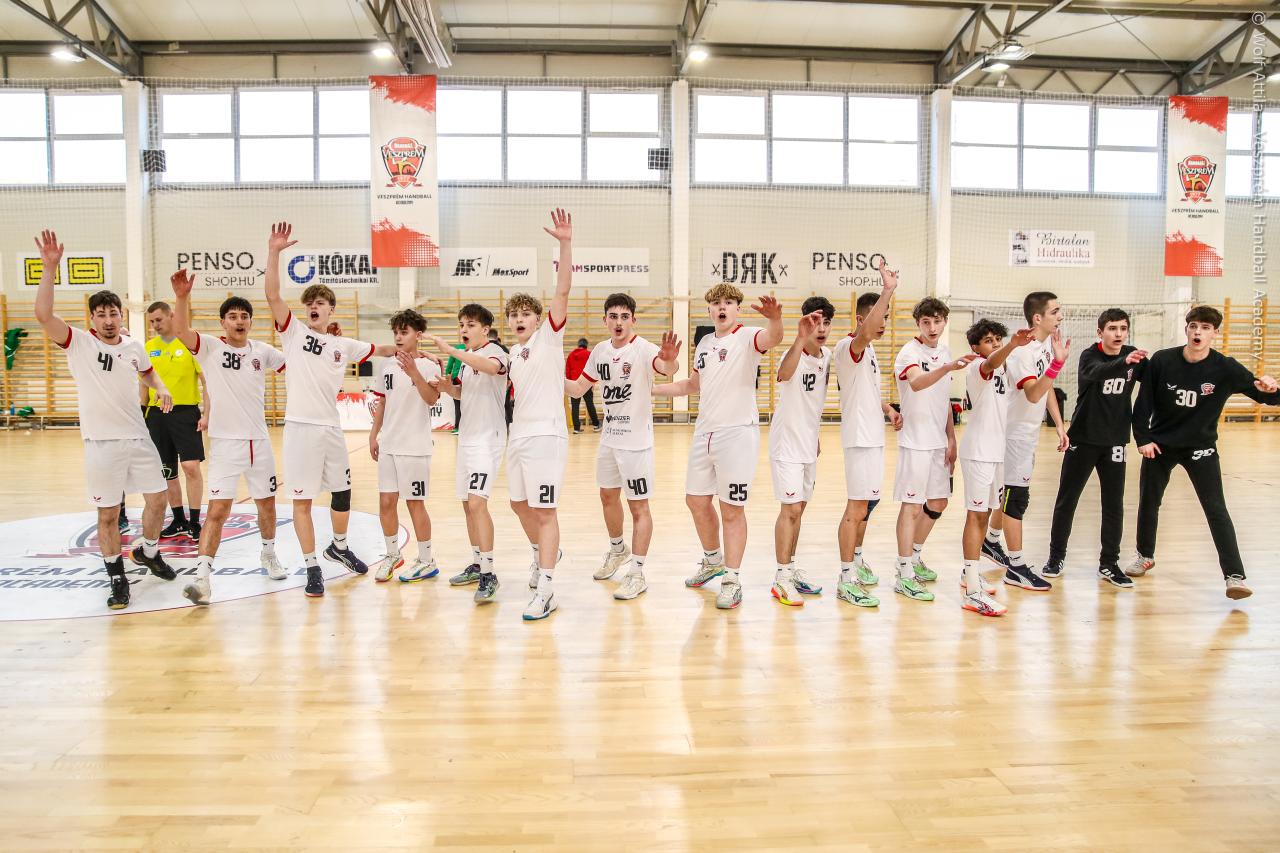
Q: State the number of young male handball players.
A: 15